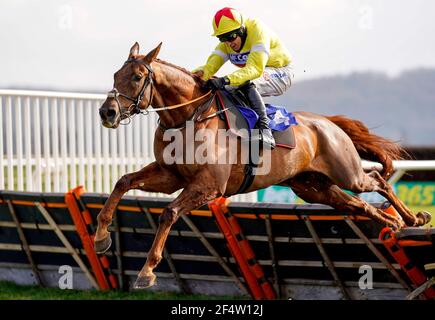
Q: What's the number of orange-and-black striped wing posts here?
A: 3